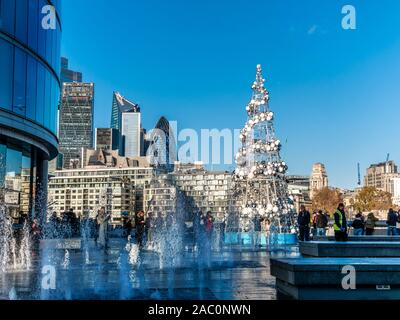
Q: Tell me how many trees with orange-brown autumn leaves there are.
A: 2